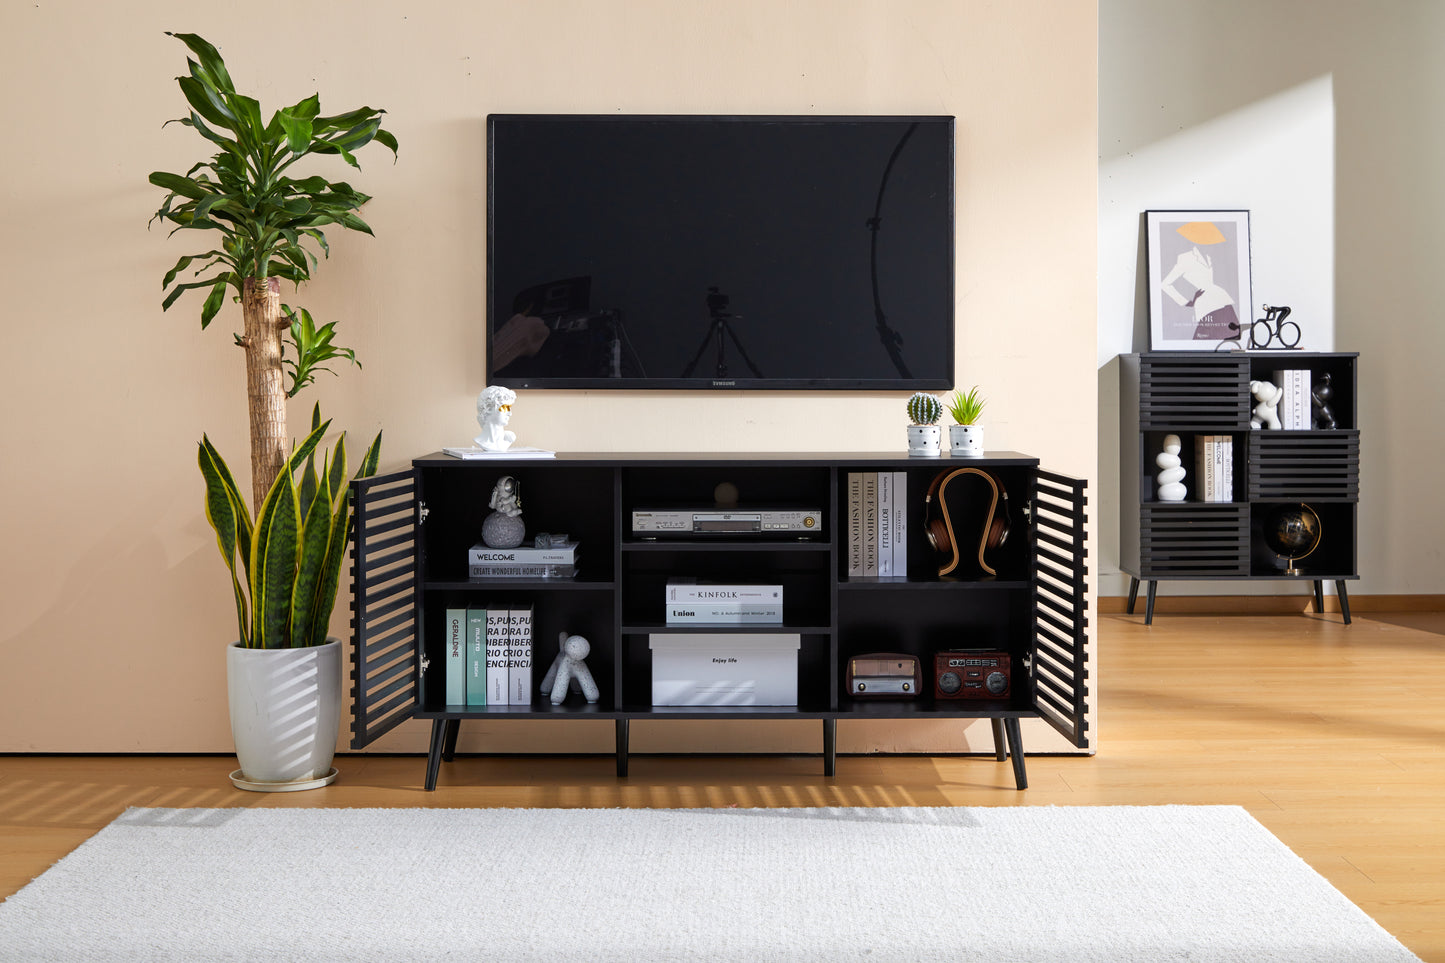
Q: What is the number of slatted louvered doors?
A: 5